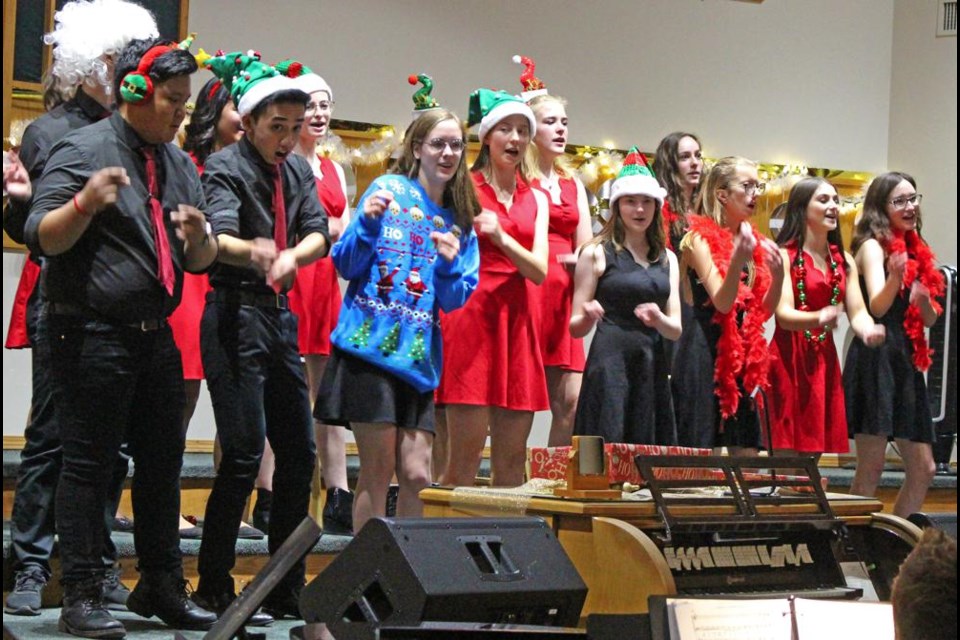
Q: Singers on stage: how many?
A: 14